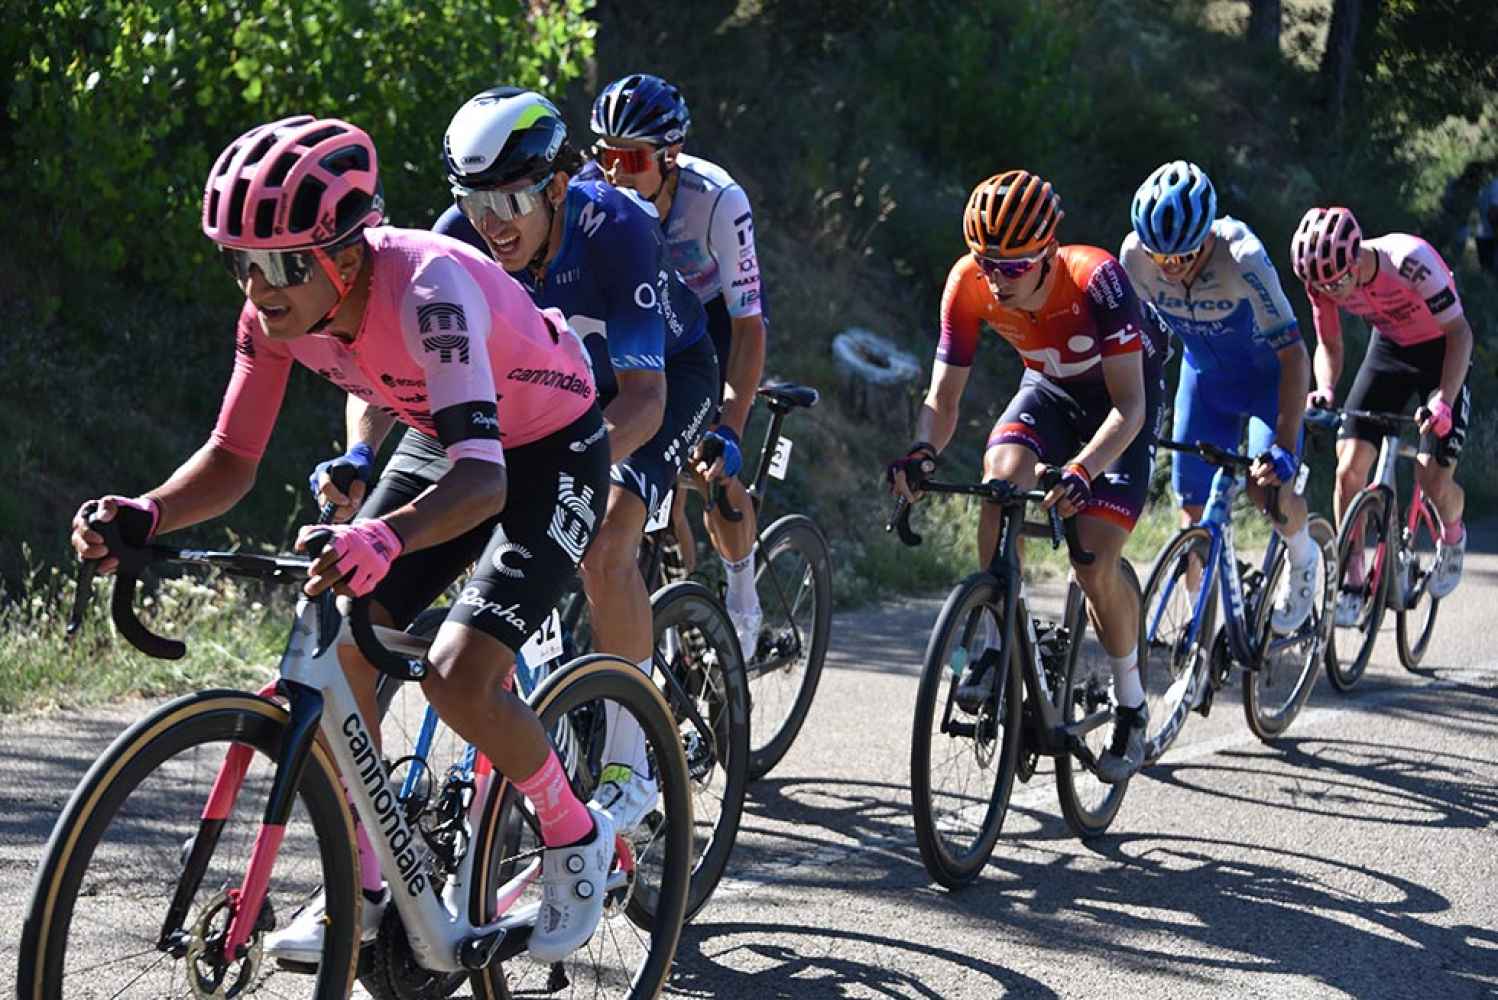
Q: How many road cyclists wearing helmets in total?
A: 6